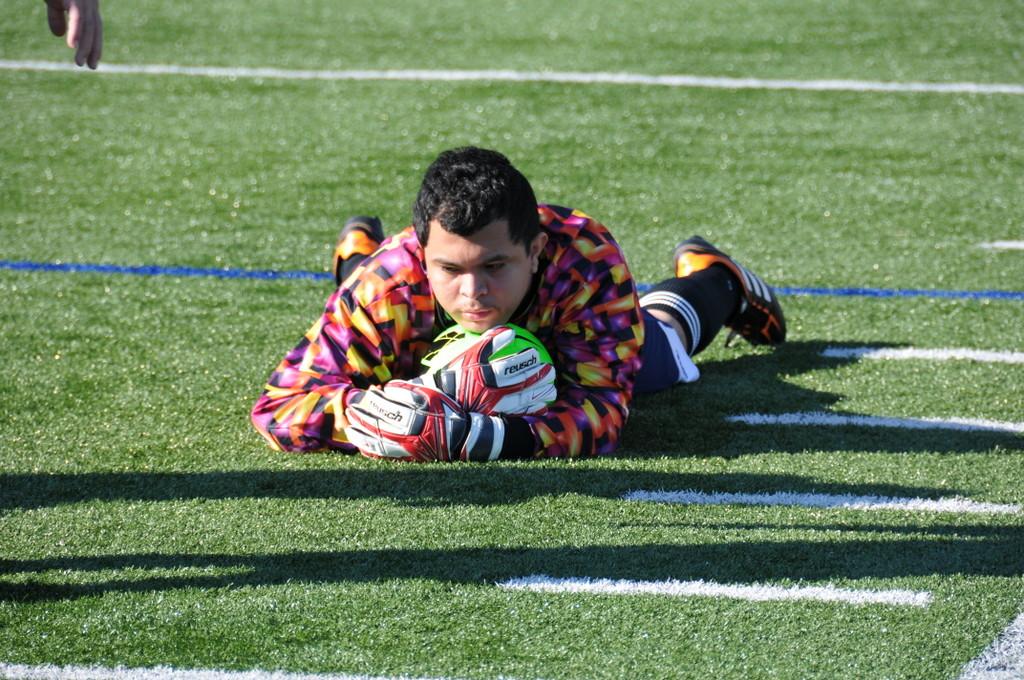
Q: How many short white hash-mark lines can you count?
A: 5